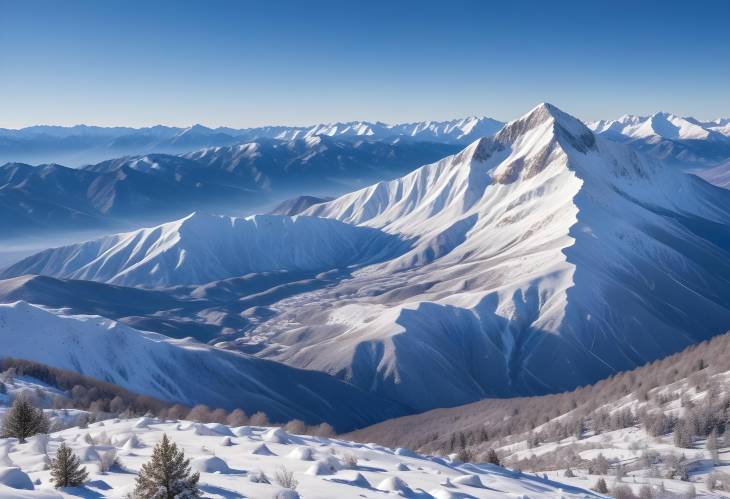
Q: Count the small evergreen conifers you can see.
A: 3